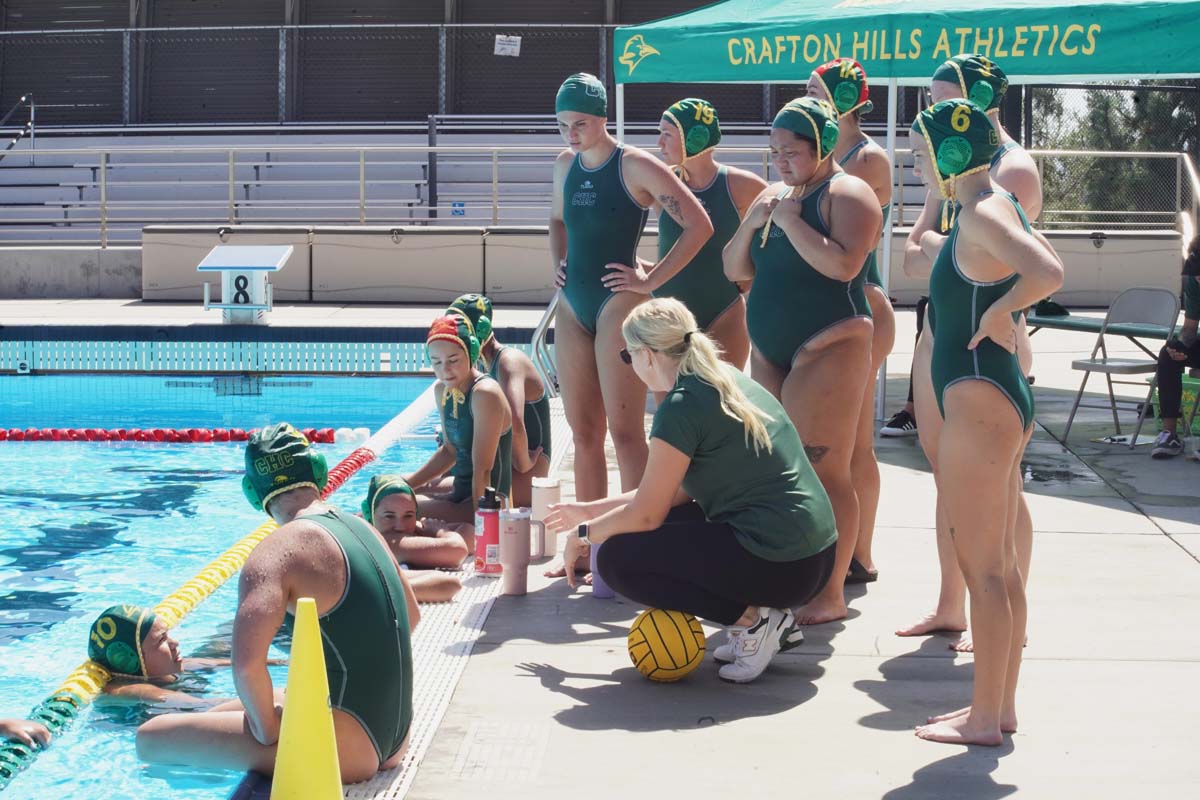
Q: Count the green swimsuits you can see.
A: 9